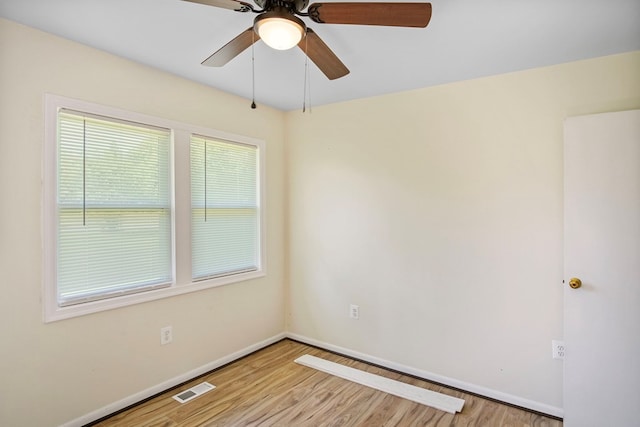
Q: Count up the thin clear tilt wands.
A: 2